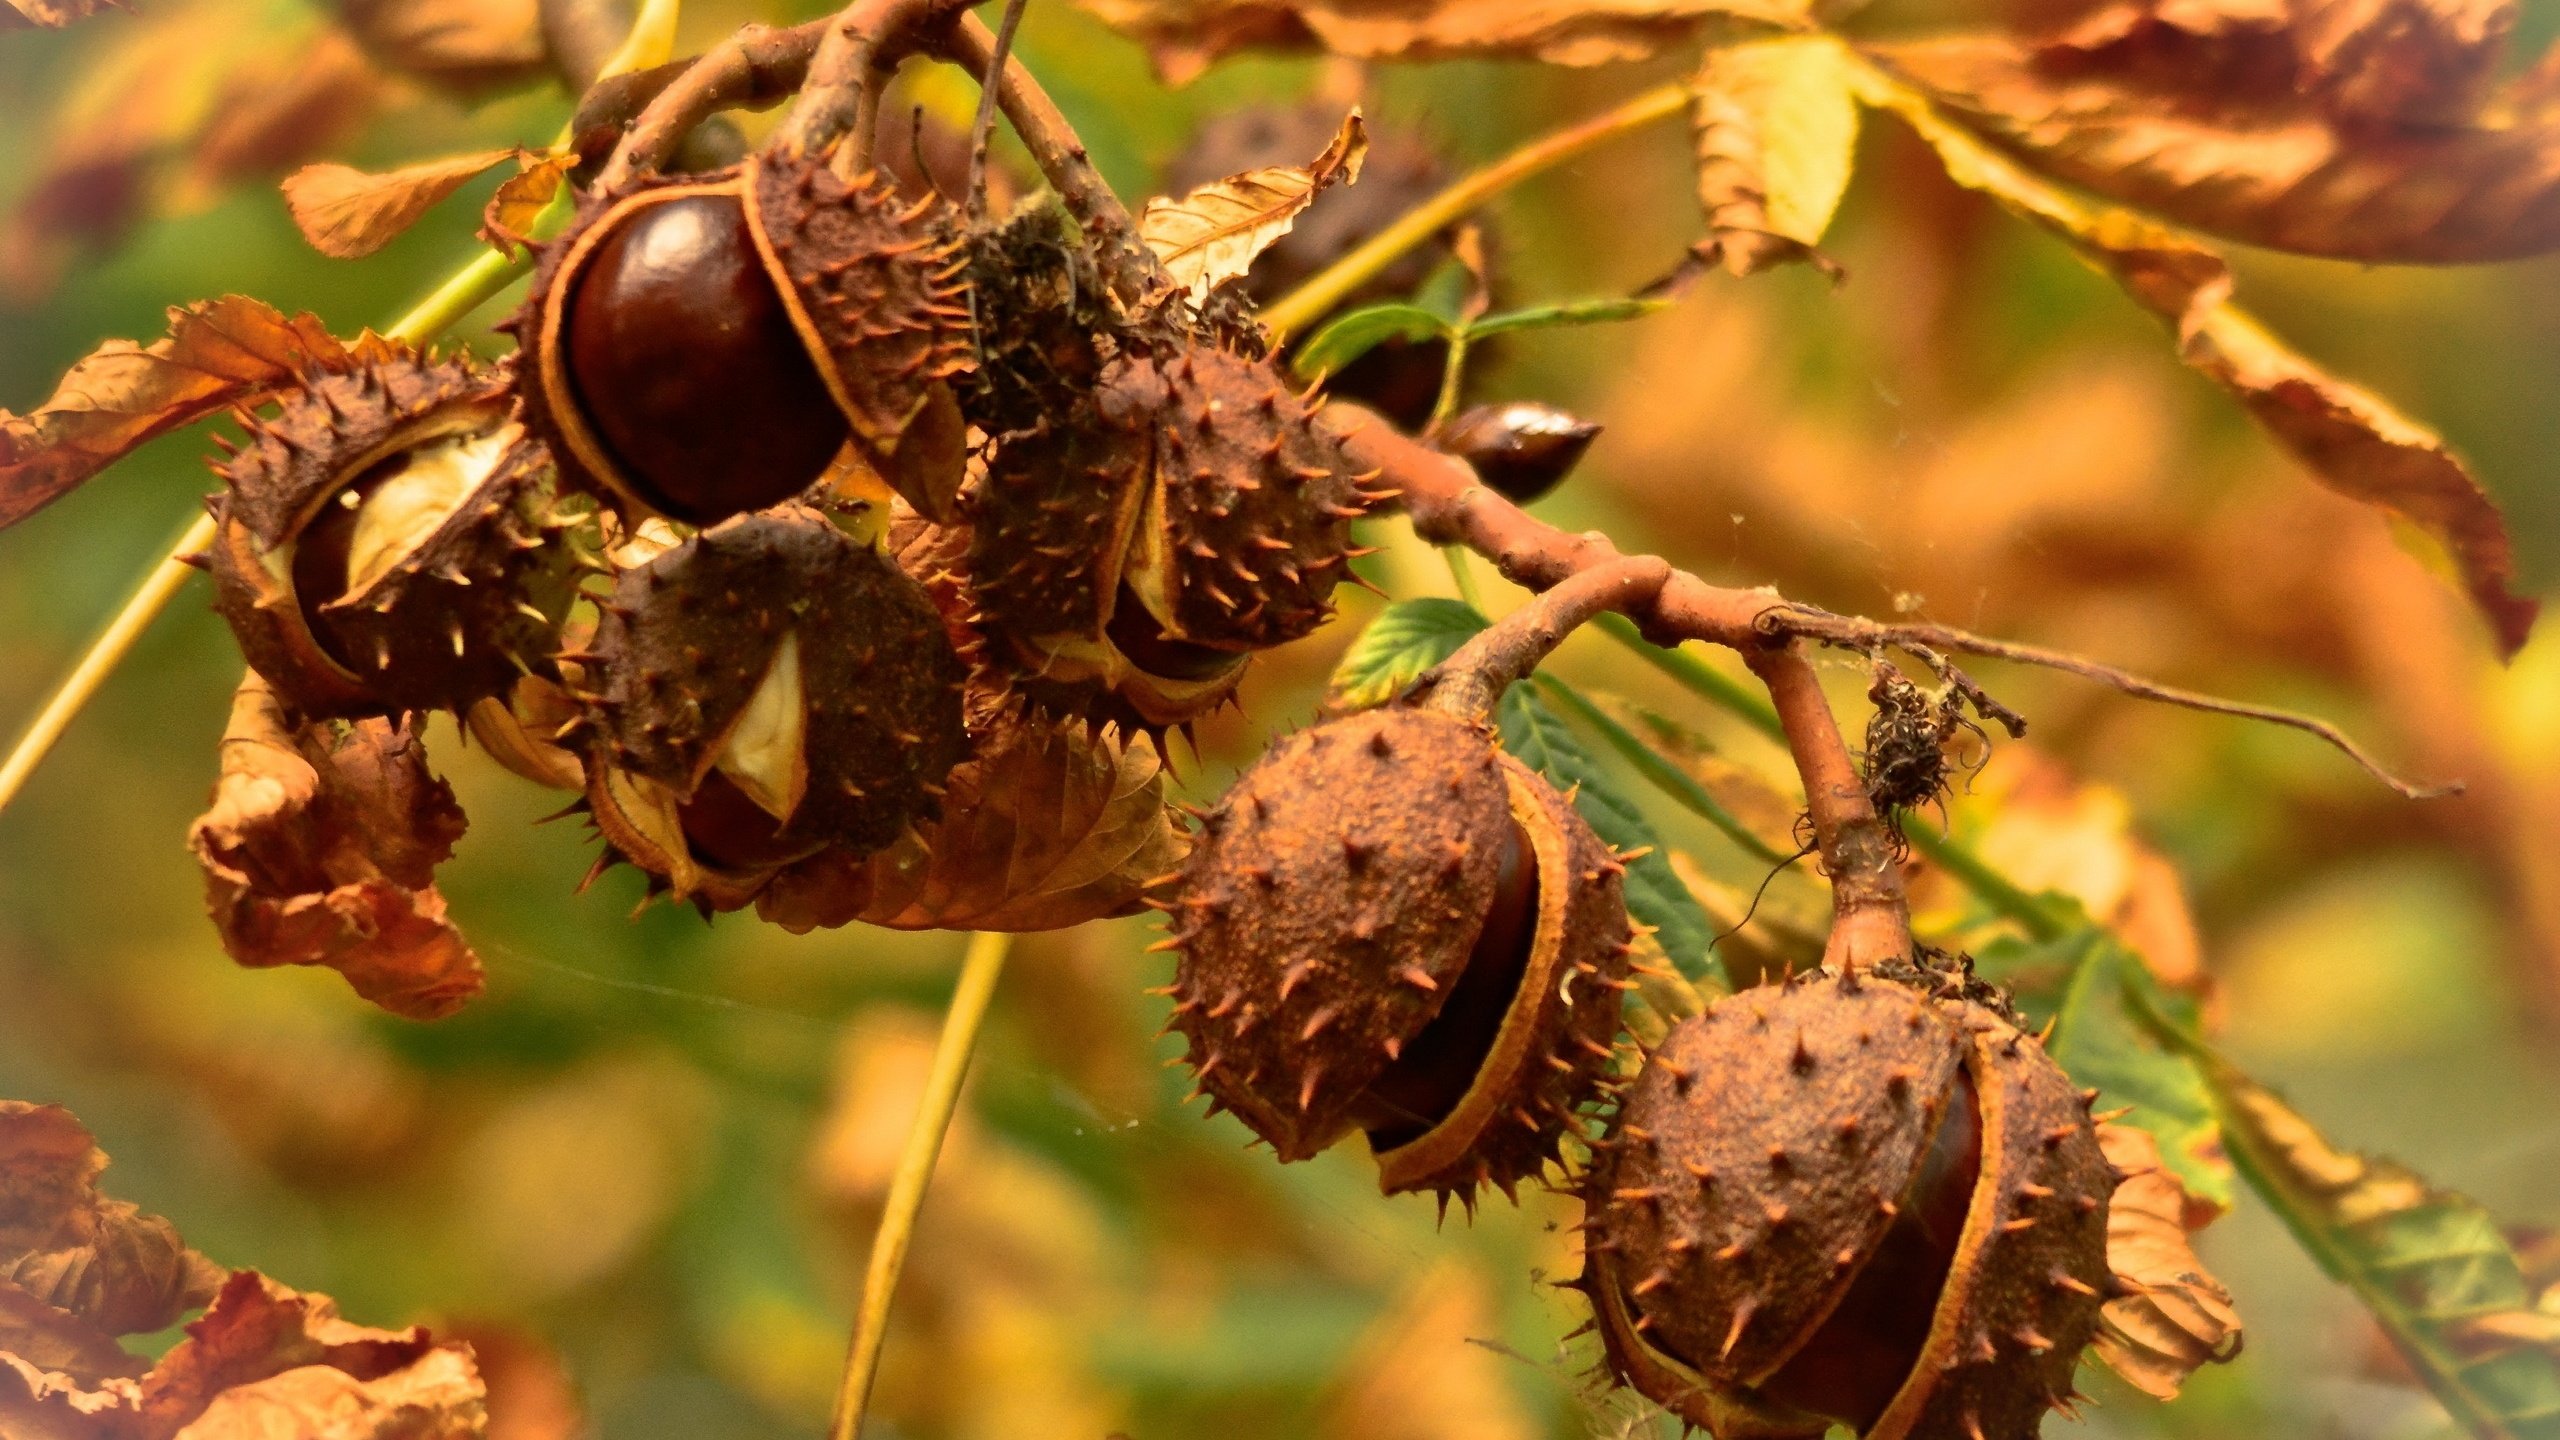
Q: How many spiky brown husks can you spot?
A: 6